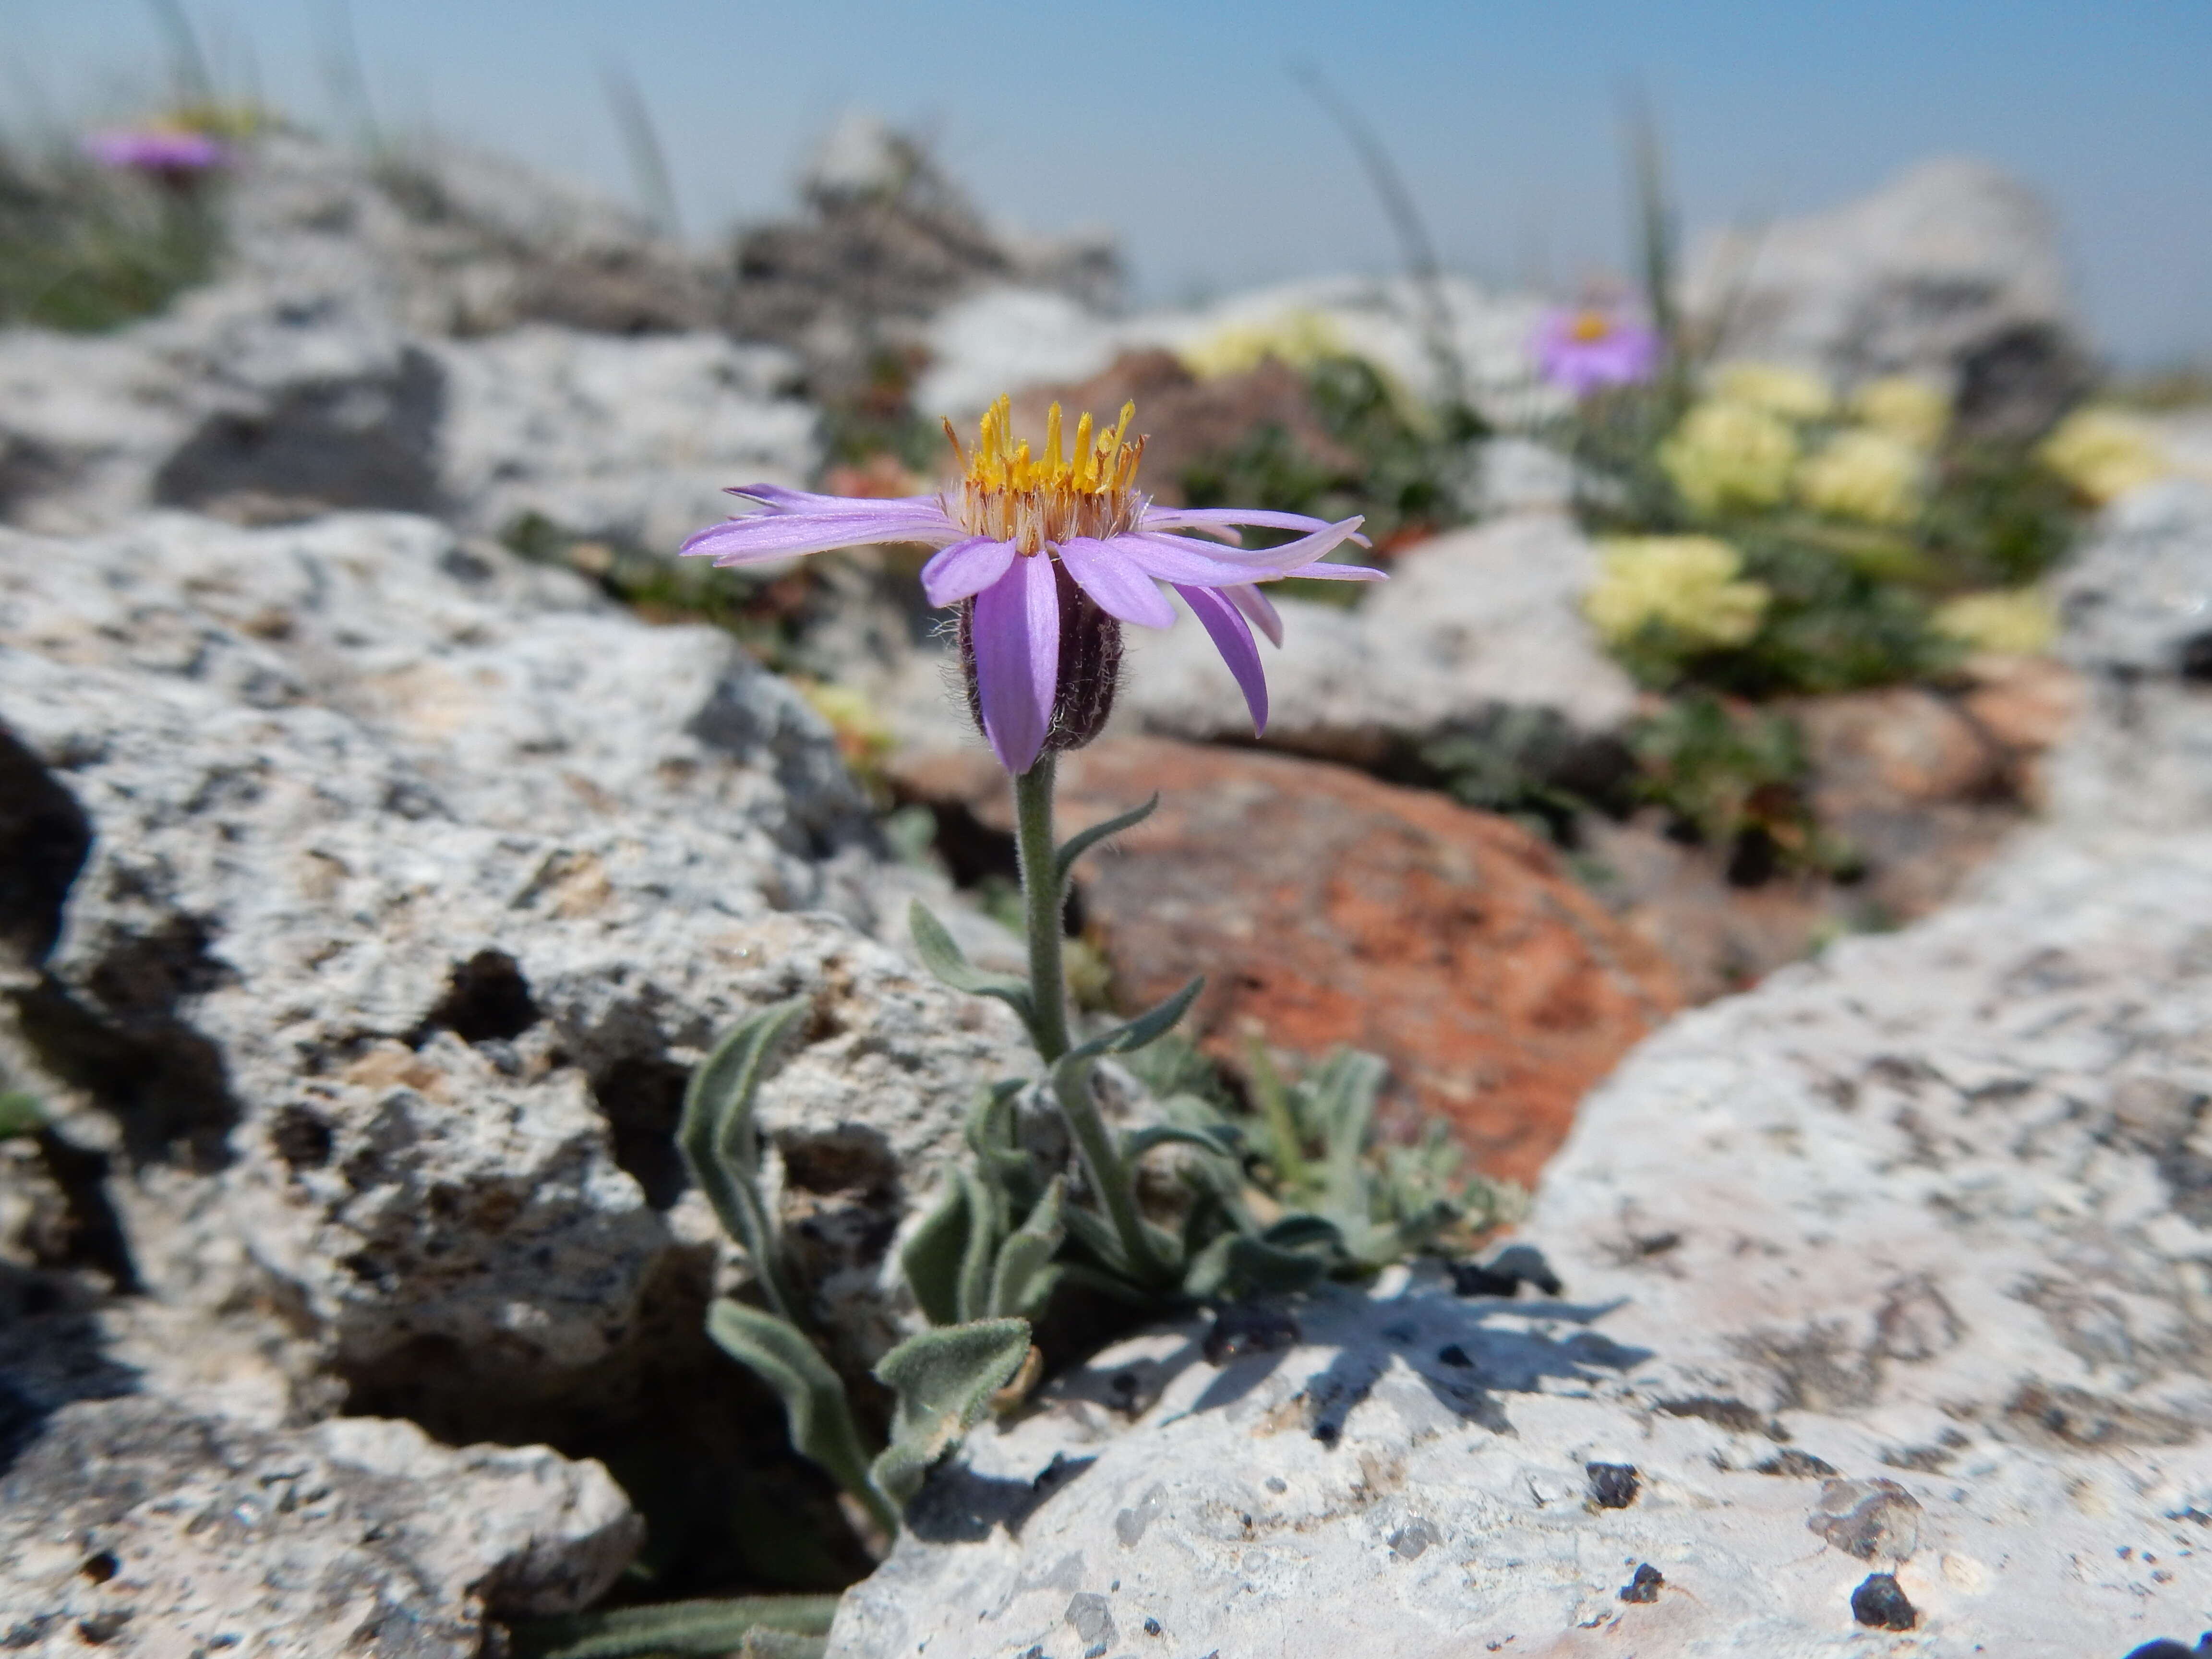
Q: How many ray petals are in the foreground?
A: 14